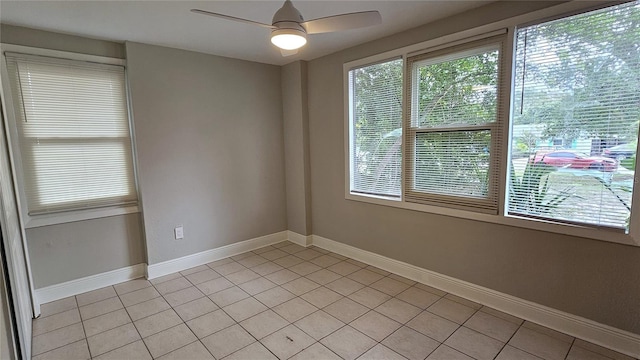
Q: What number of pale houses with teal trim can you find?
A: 1